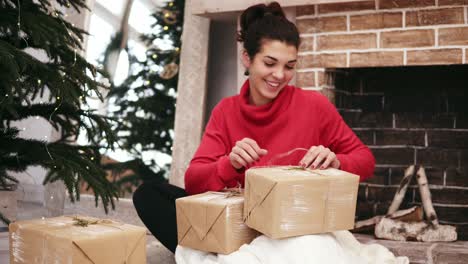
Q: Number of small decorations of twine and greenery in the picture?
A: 3